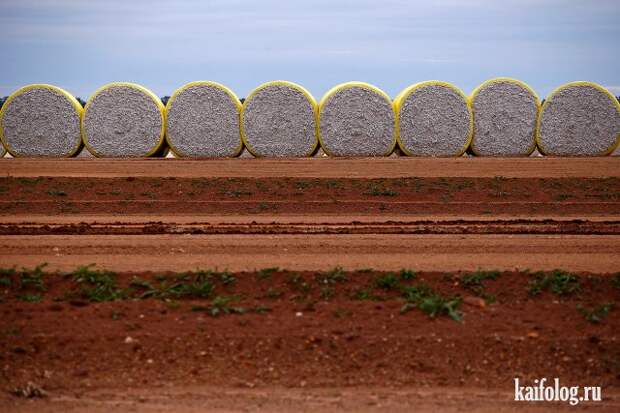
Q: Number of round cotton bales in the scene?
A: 8